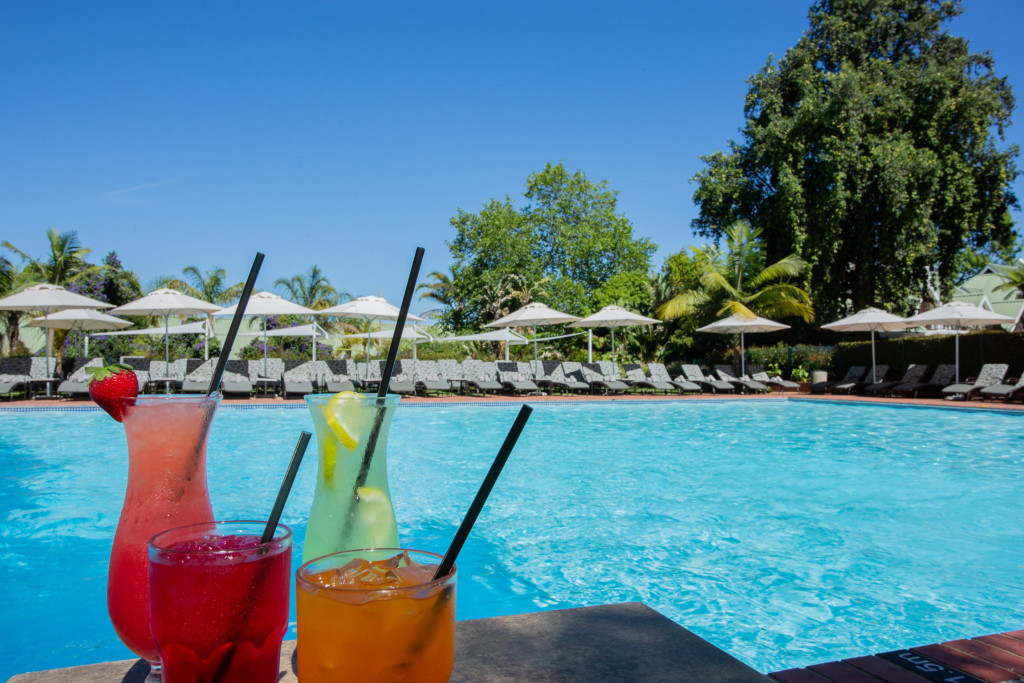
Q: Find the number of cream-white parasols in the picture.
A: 10